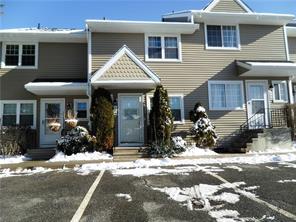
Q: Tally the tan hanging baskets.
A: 2